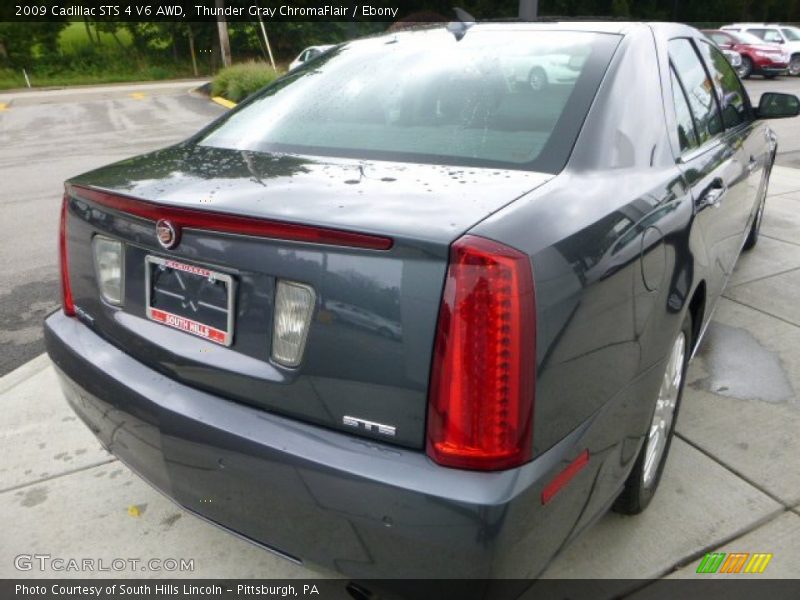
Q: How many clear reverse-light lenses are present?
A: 2